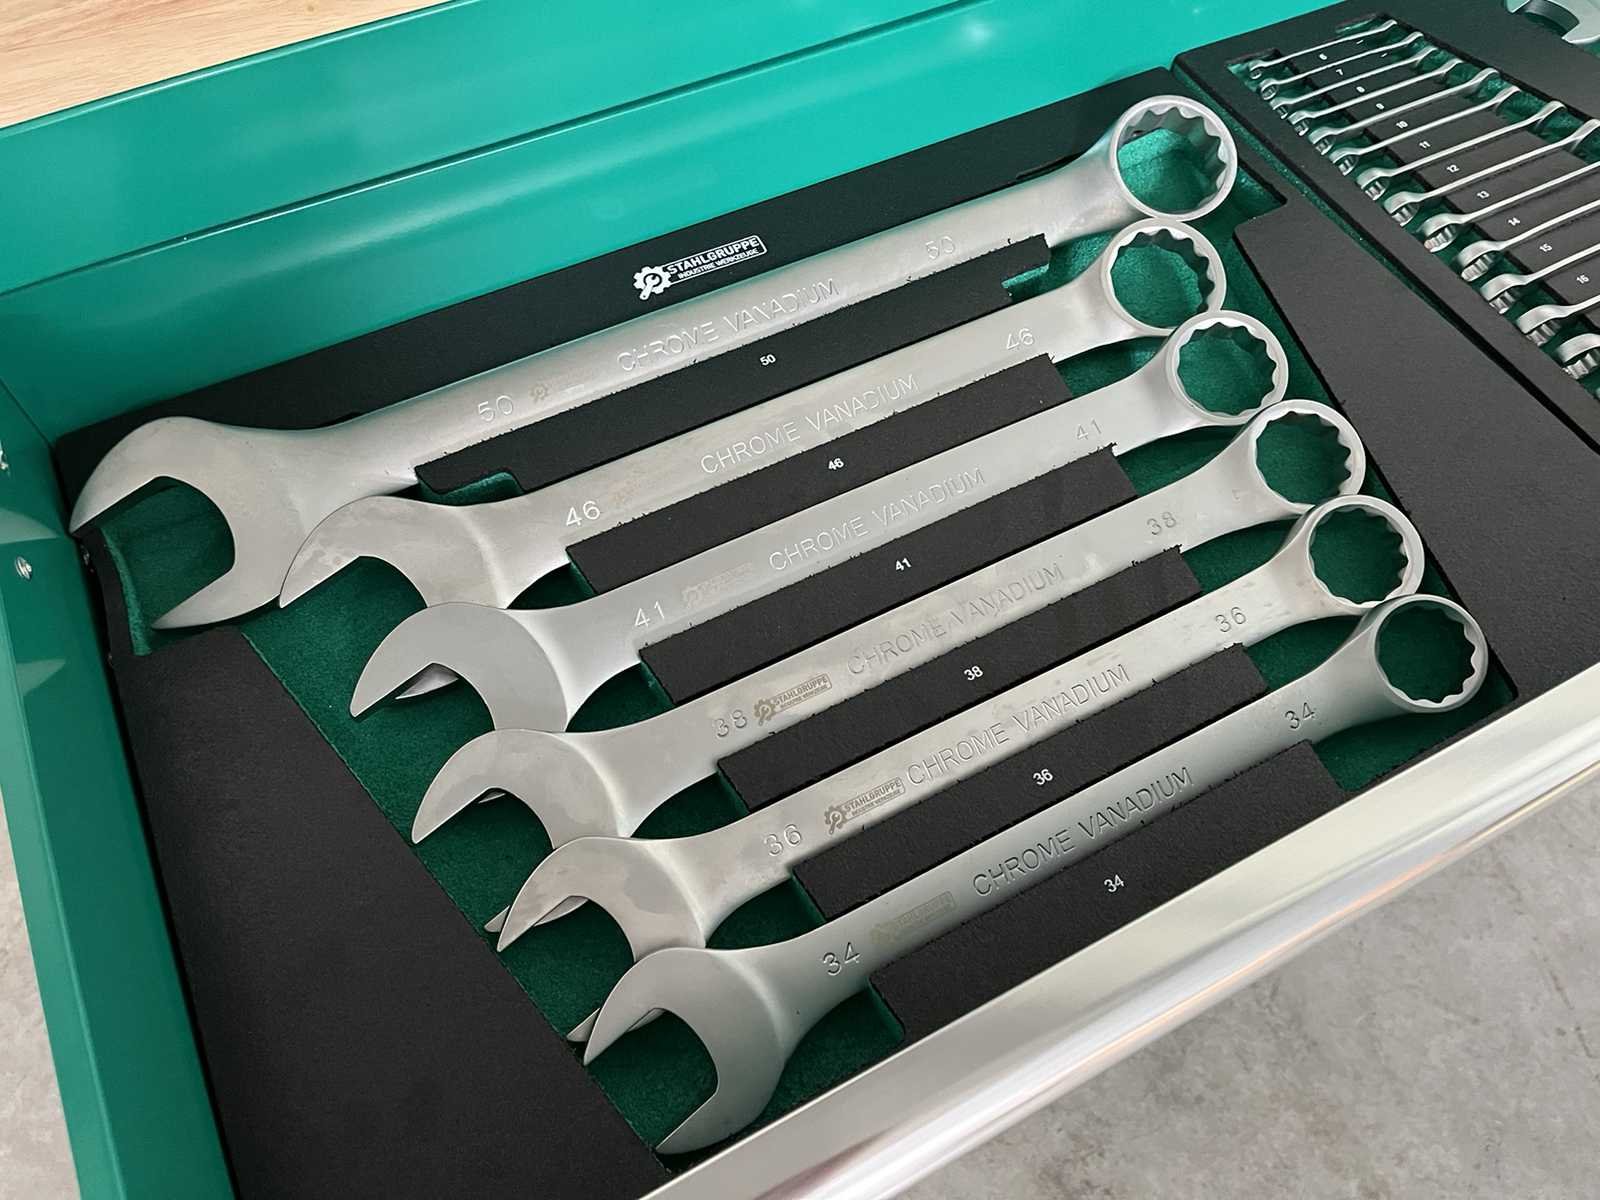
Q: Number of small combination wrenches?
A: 13